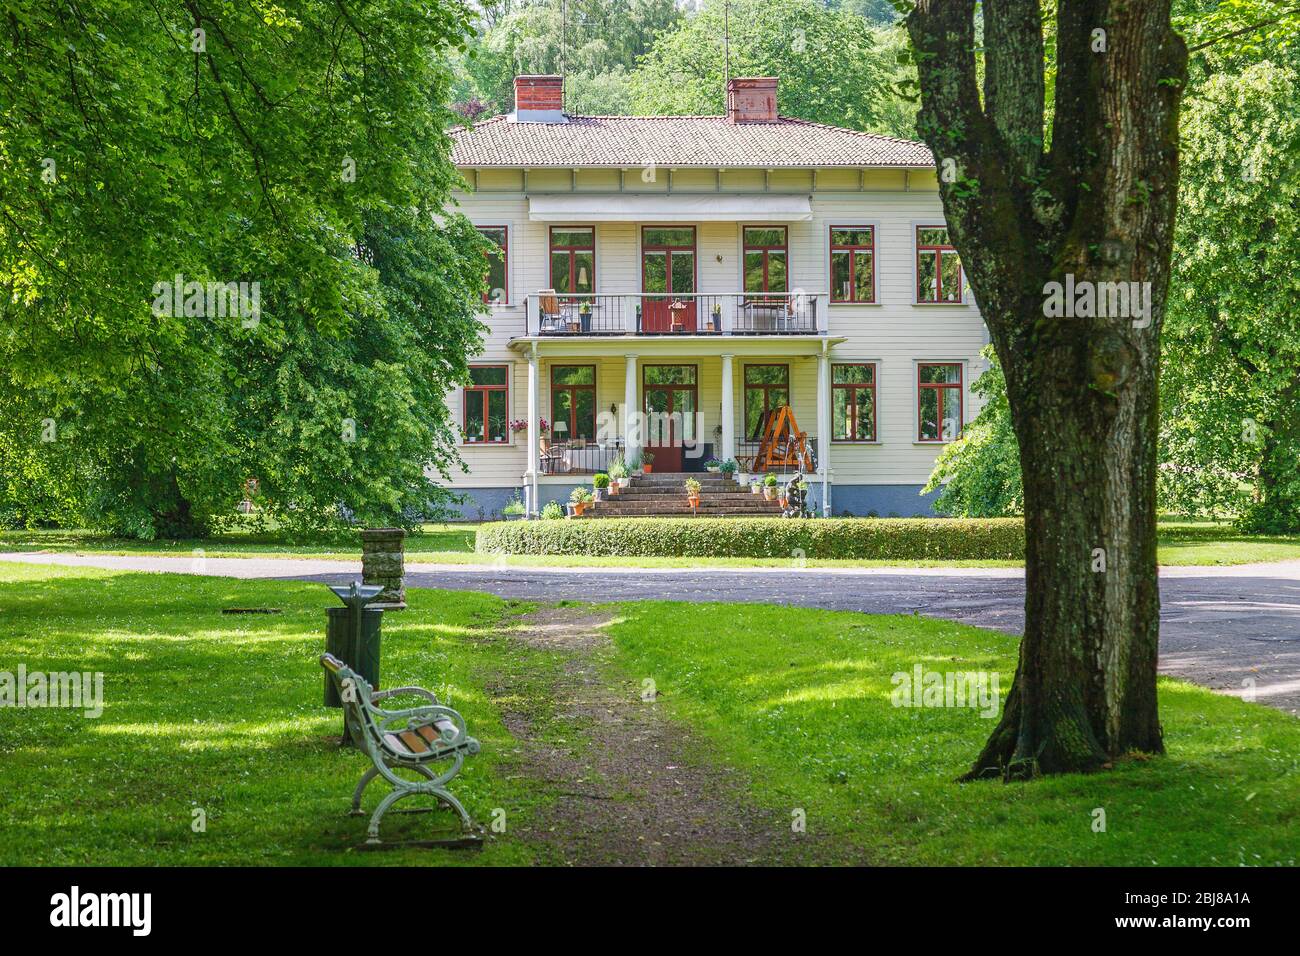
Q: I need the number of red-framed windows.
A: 10